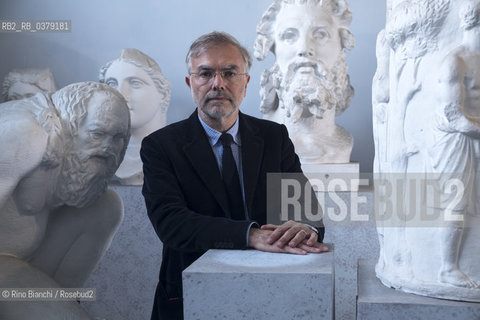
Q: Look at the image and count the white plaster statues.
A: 5